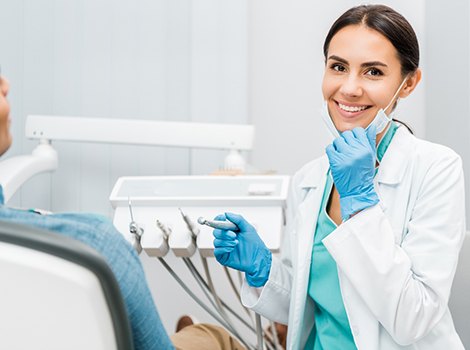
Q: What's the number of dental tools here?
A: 4